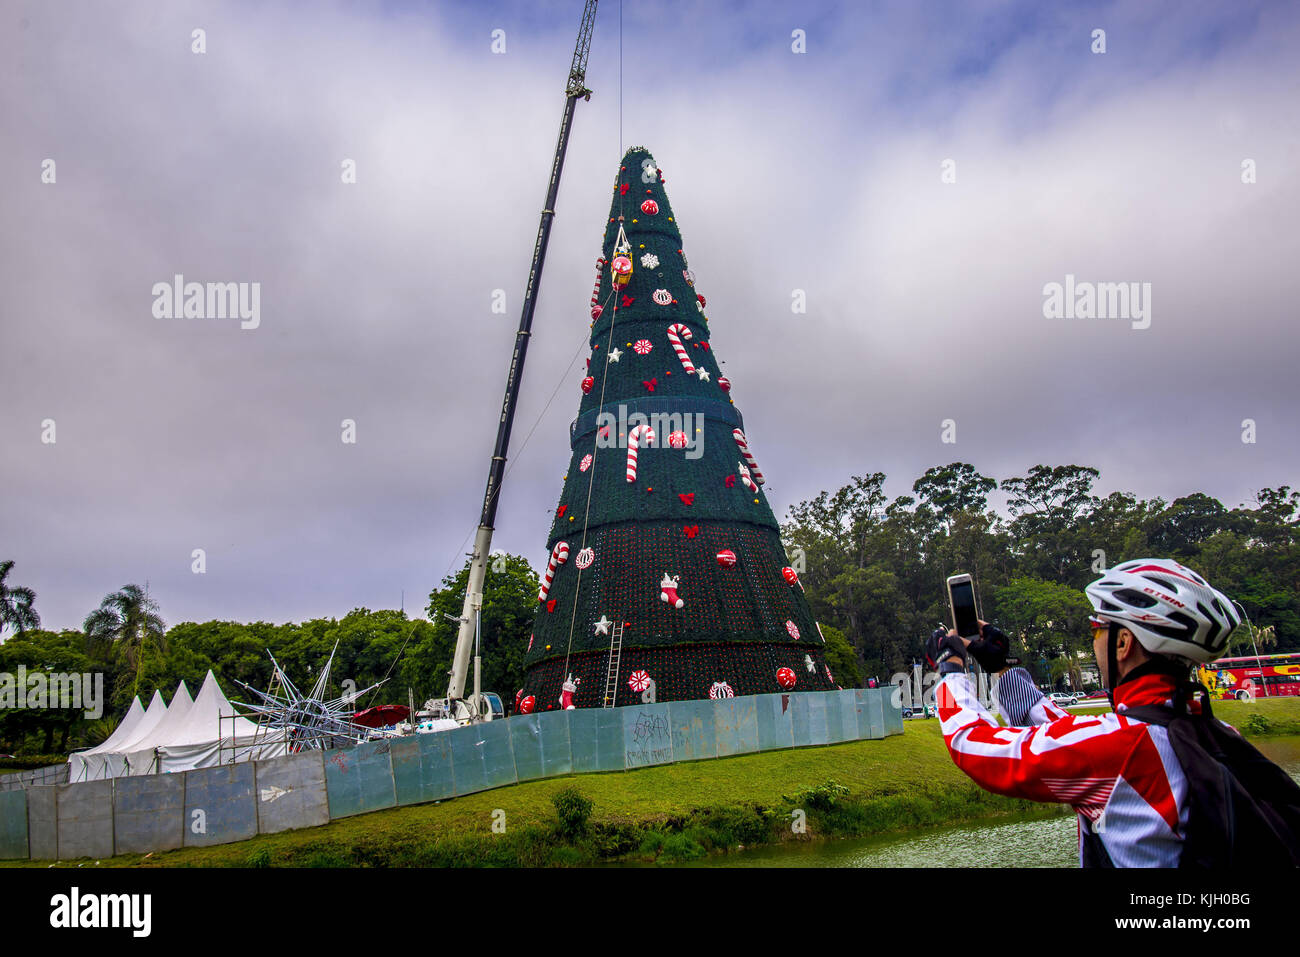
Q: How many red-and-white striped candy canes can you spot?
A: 5